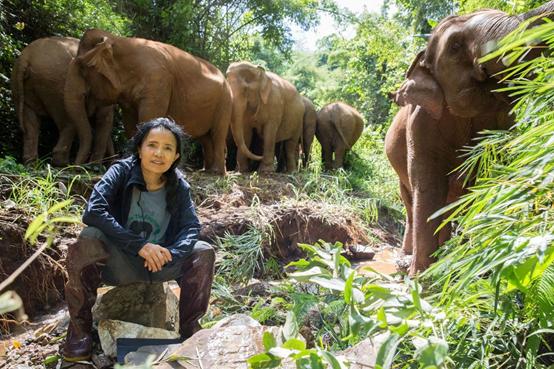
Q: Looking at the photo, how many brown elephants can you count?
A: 6